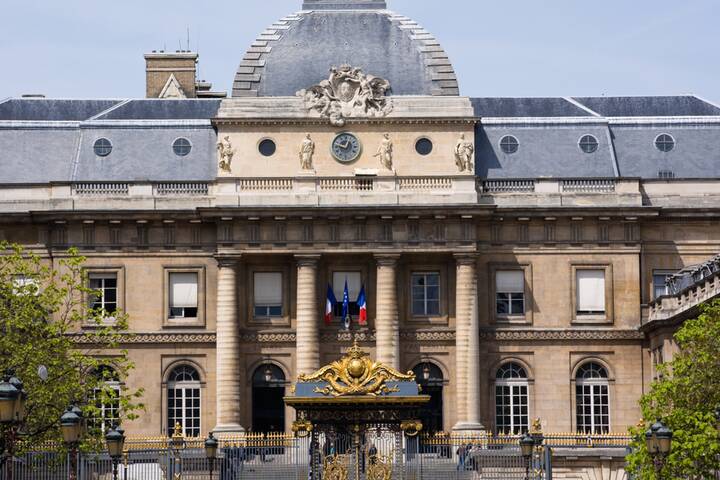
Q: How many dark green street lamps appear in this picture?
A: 6